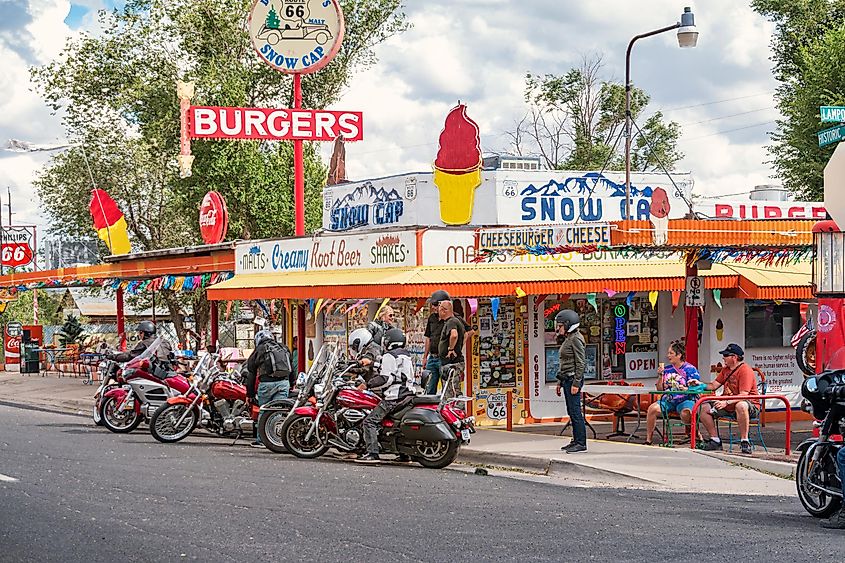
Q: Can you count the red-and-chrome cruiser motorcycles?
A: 3